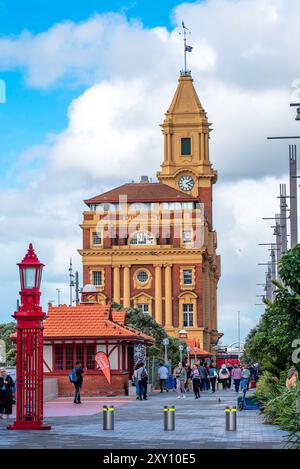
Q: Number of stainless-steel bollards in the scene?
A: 3